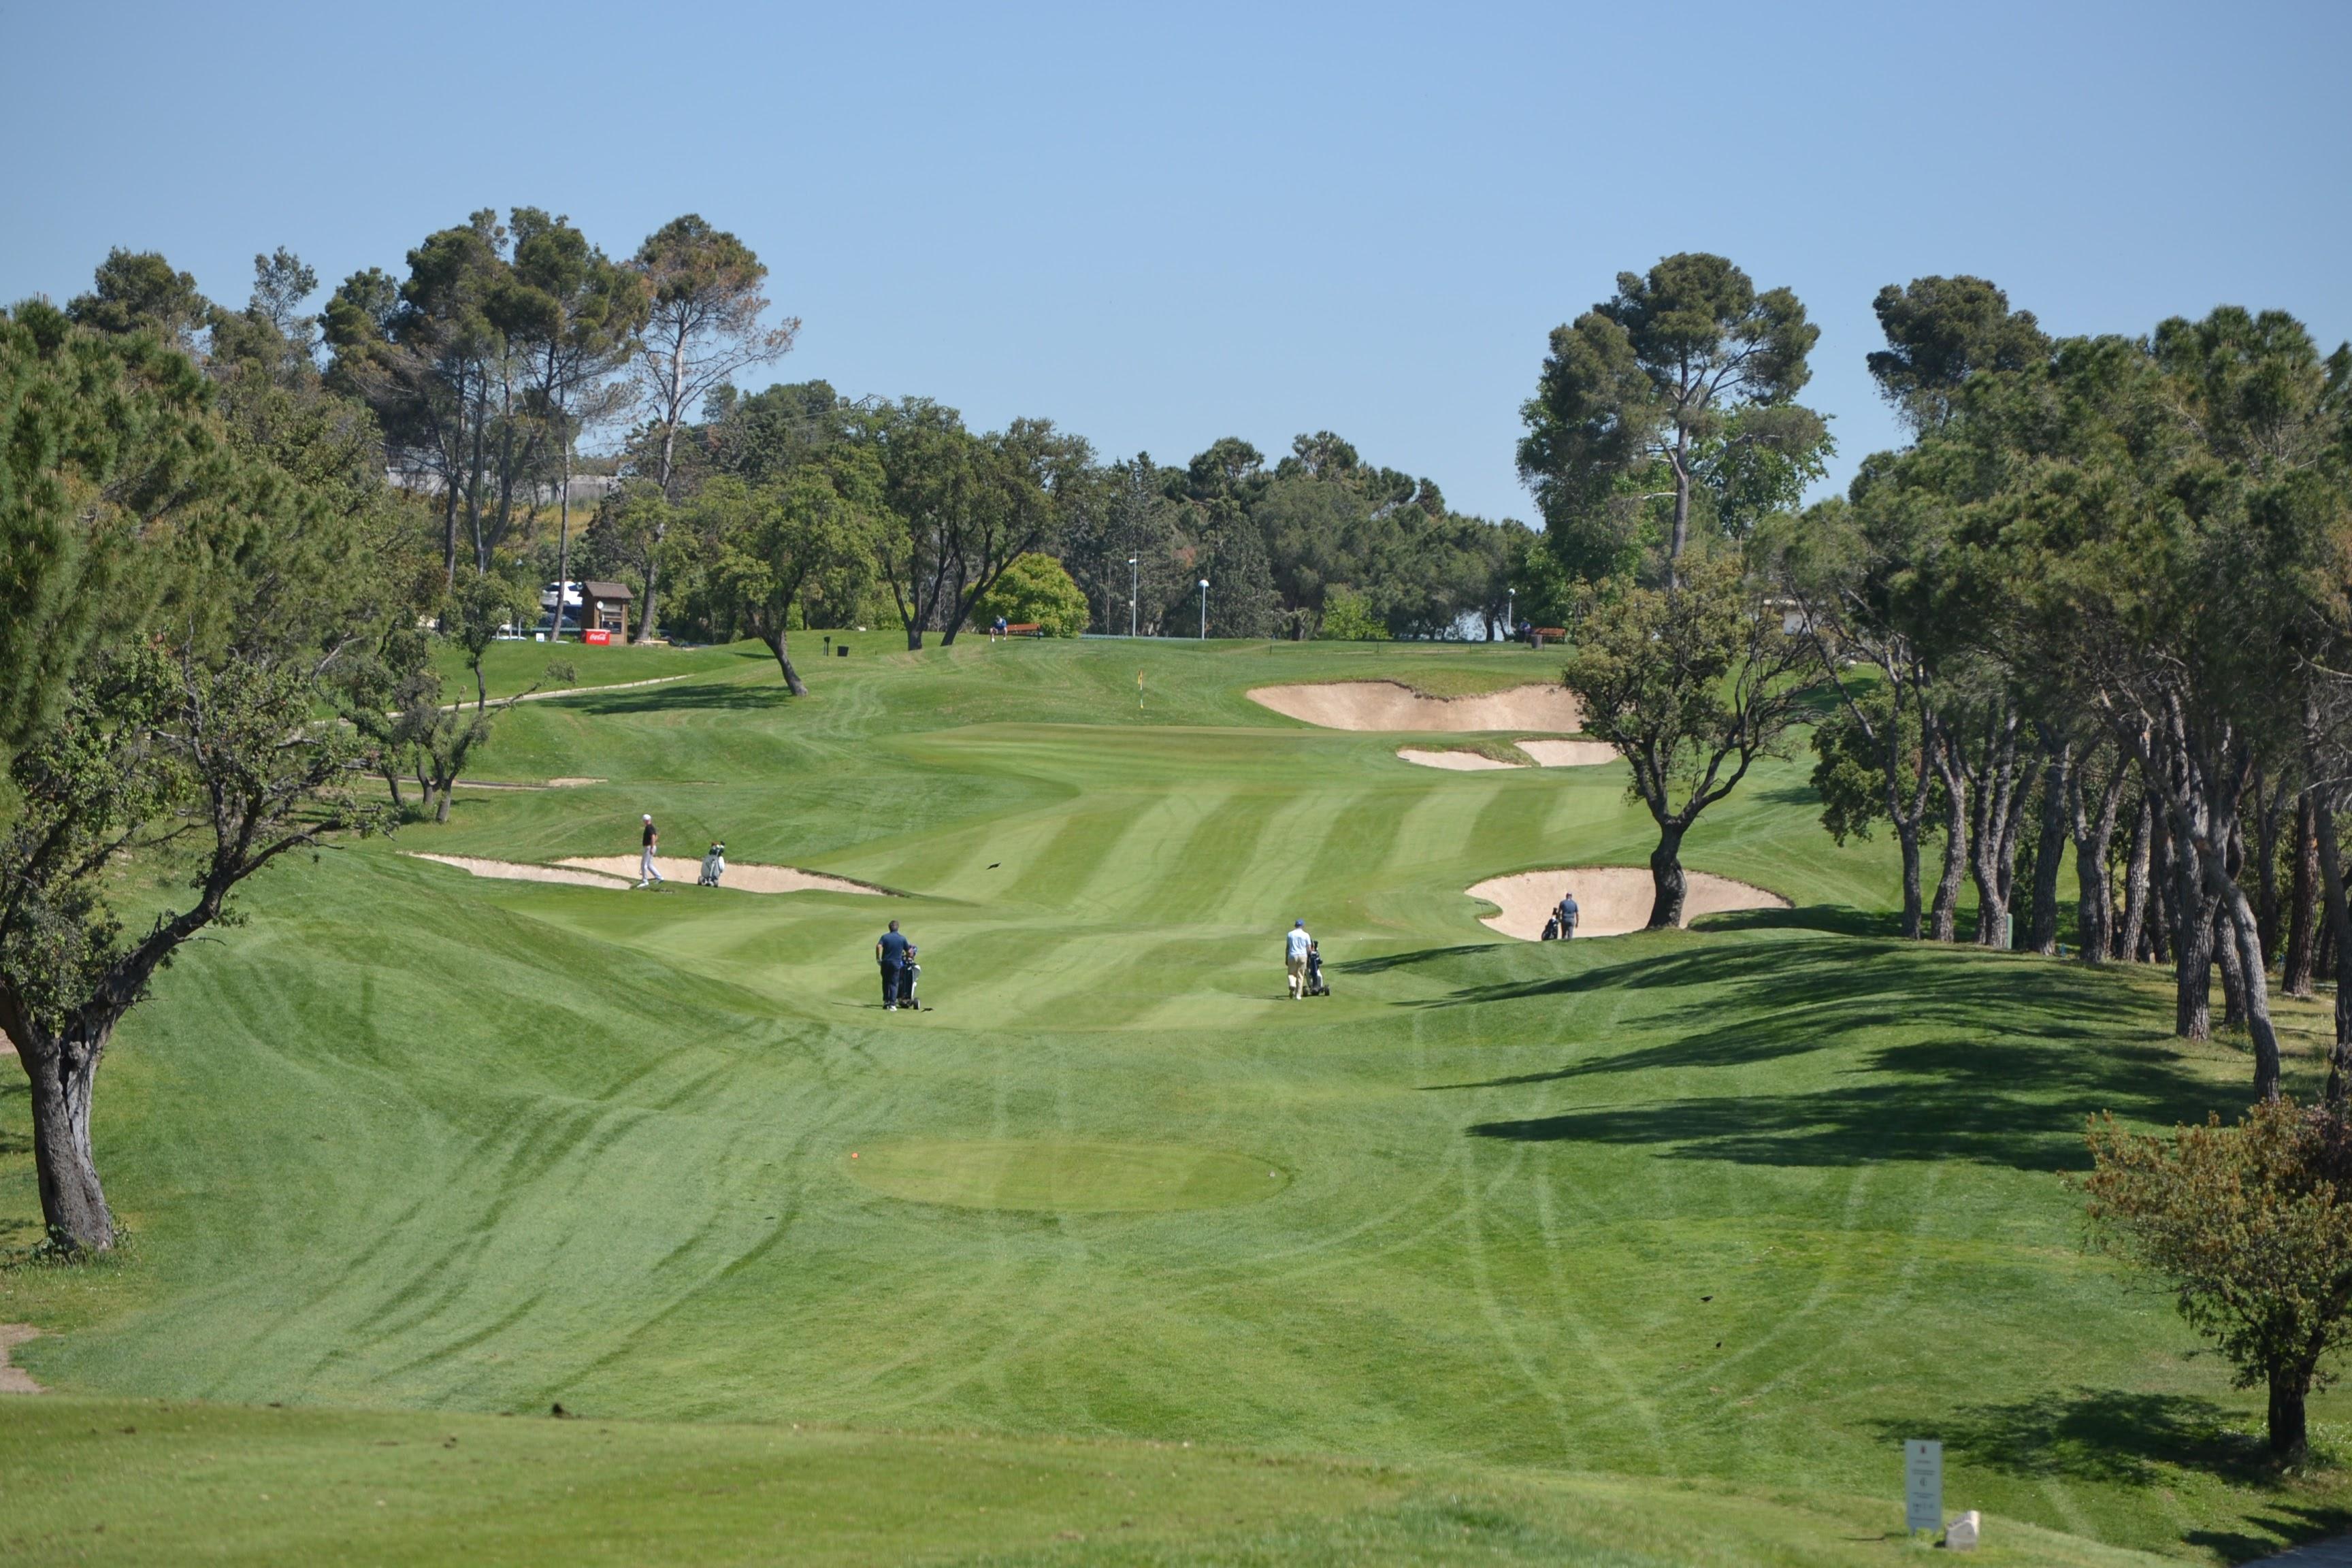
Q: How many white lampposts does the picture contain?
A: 3